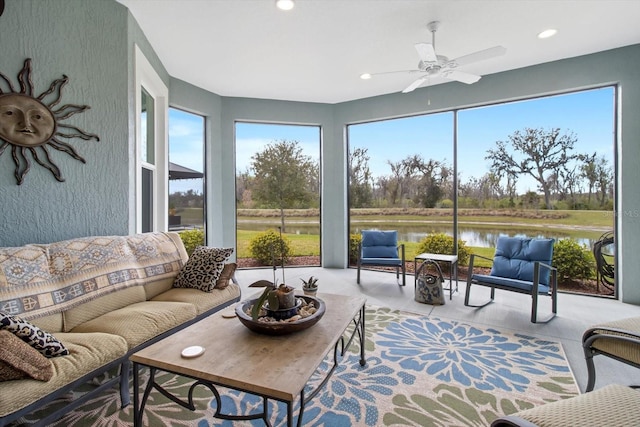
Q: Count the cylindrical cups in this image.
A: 0